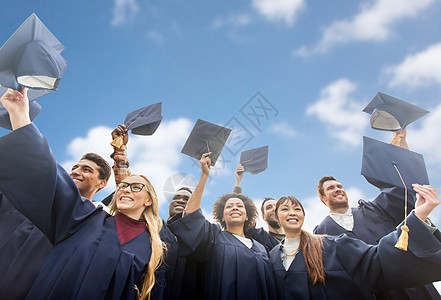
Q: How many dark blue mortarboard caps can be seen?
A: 7